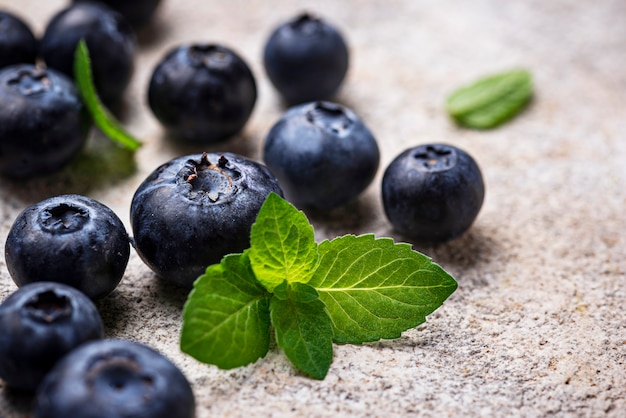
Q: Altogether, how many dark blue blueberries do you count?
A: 12